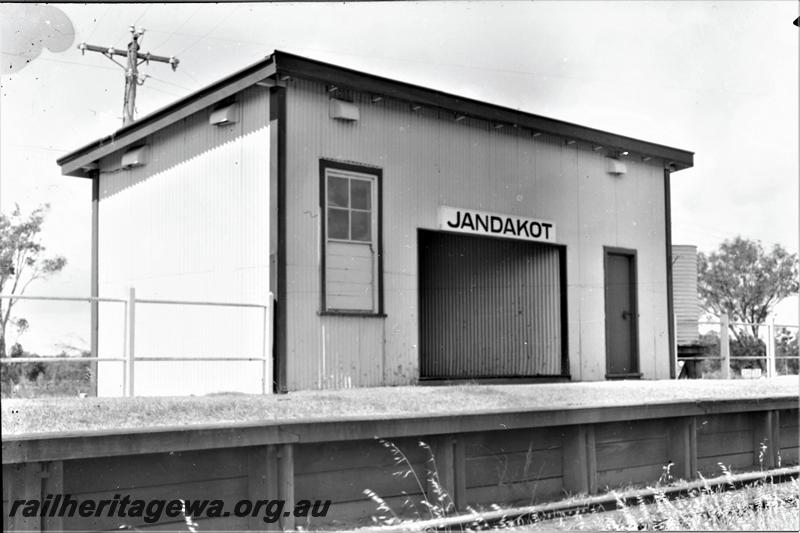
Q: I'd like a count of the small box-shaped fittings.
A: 4